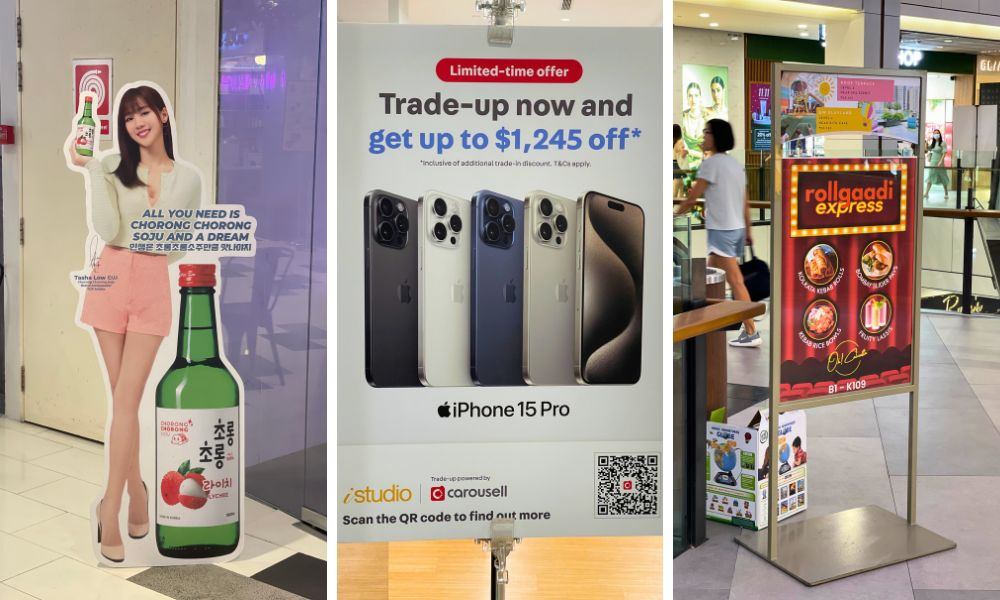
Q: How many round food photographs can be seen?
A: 4